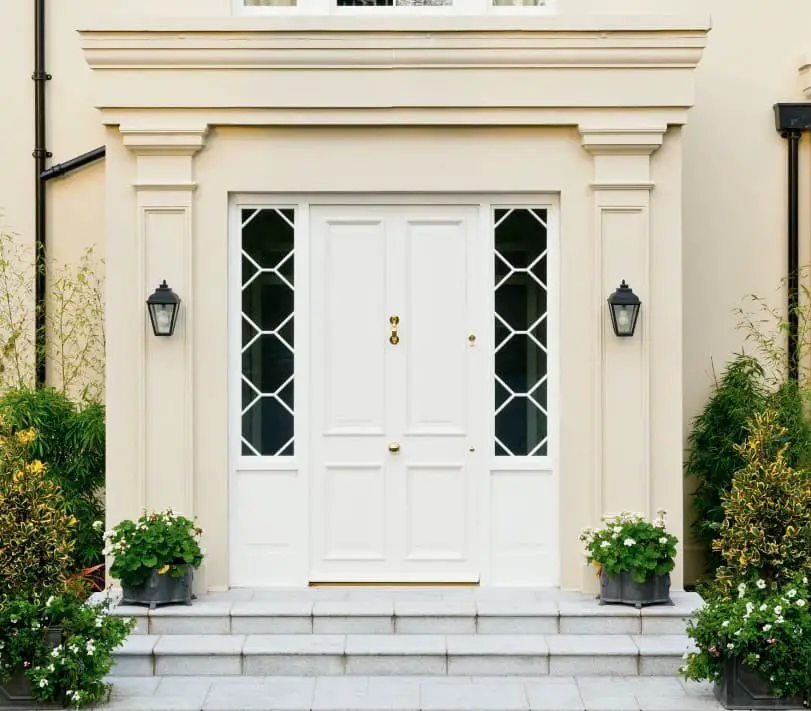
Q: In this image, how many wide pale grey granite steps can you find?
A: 3